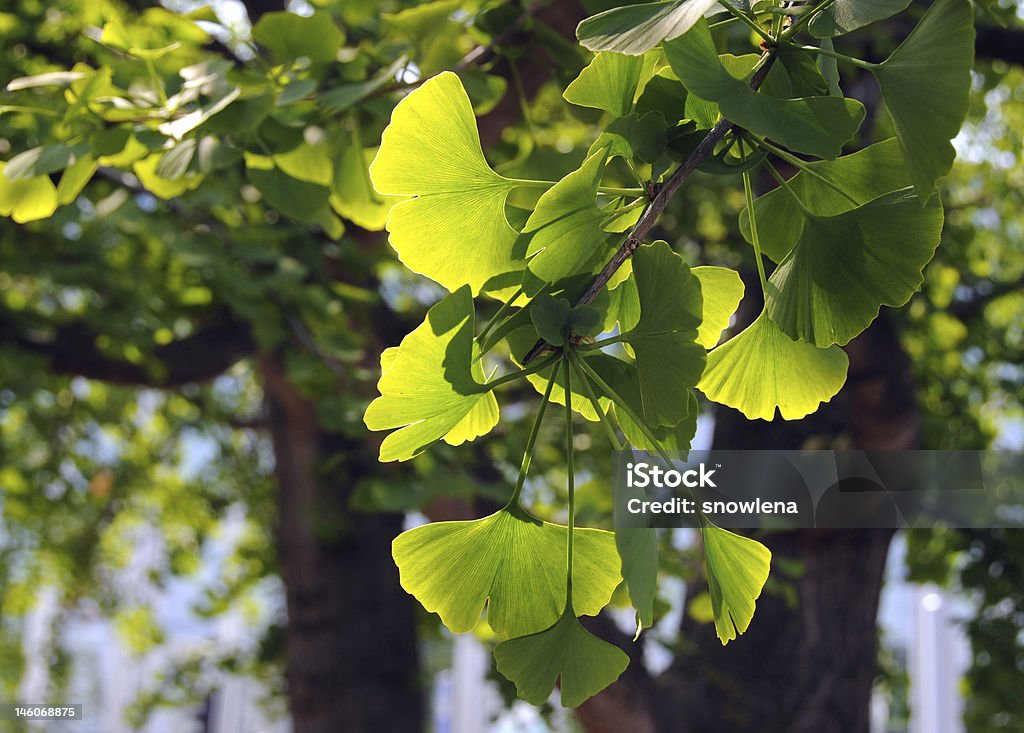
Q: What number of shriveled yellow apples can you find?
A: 0